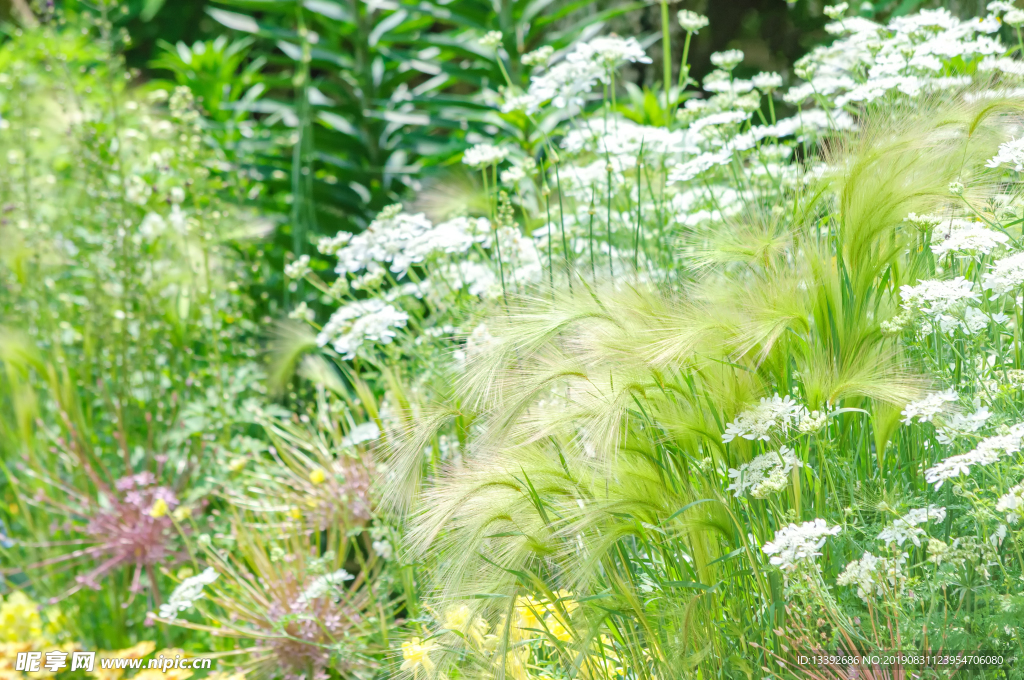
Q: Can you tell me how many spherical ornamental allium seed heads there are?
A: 3